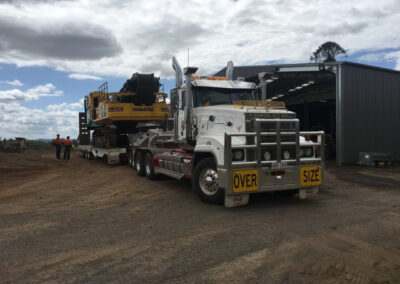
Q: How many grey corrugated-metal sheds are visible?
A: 1